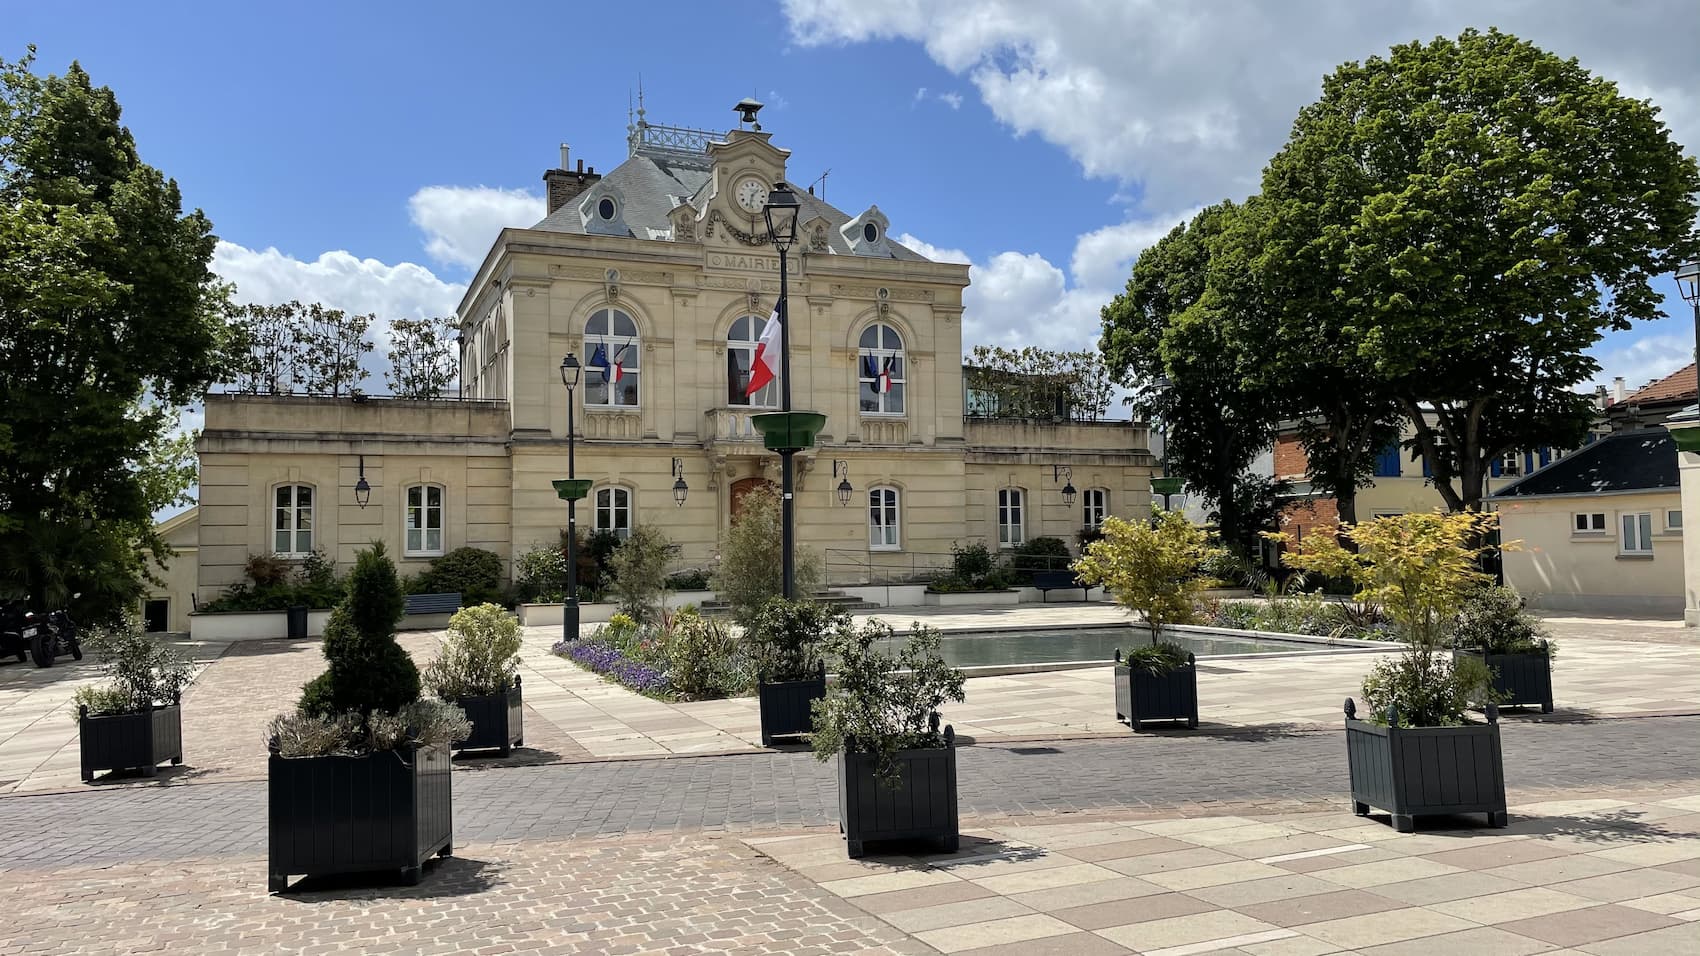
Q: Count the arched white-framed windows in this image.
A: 9